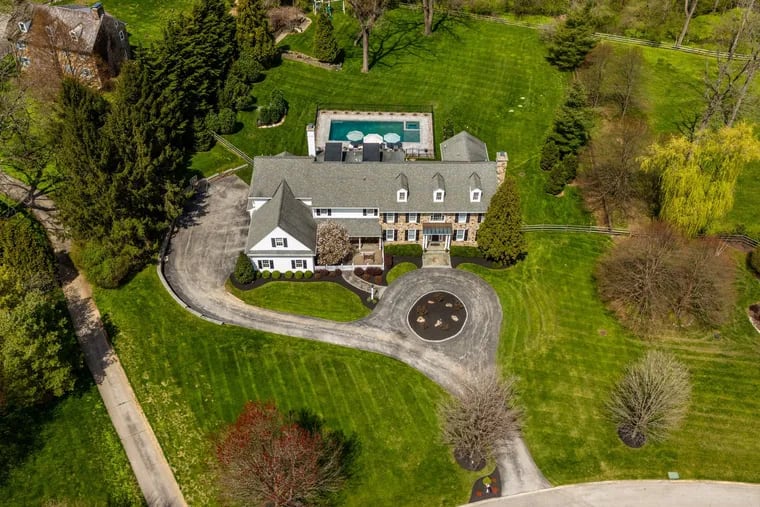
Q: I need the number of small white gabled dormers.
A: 3